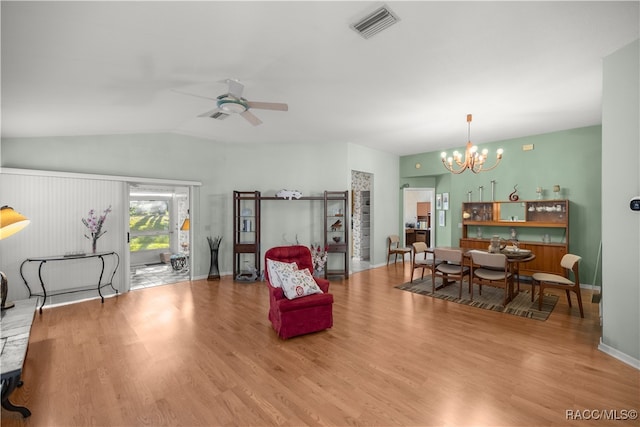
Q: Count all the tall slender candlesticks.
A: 3